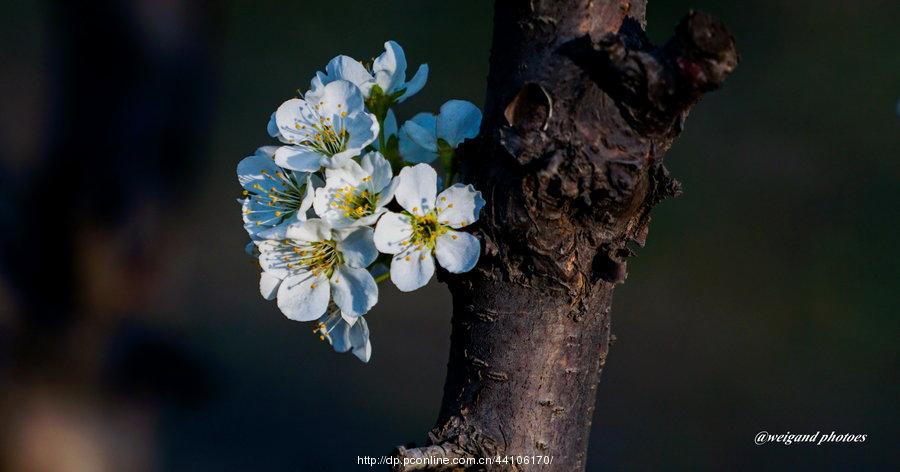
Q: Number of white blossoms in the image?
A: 8